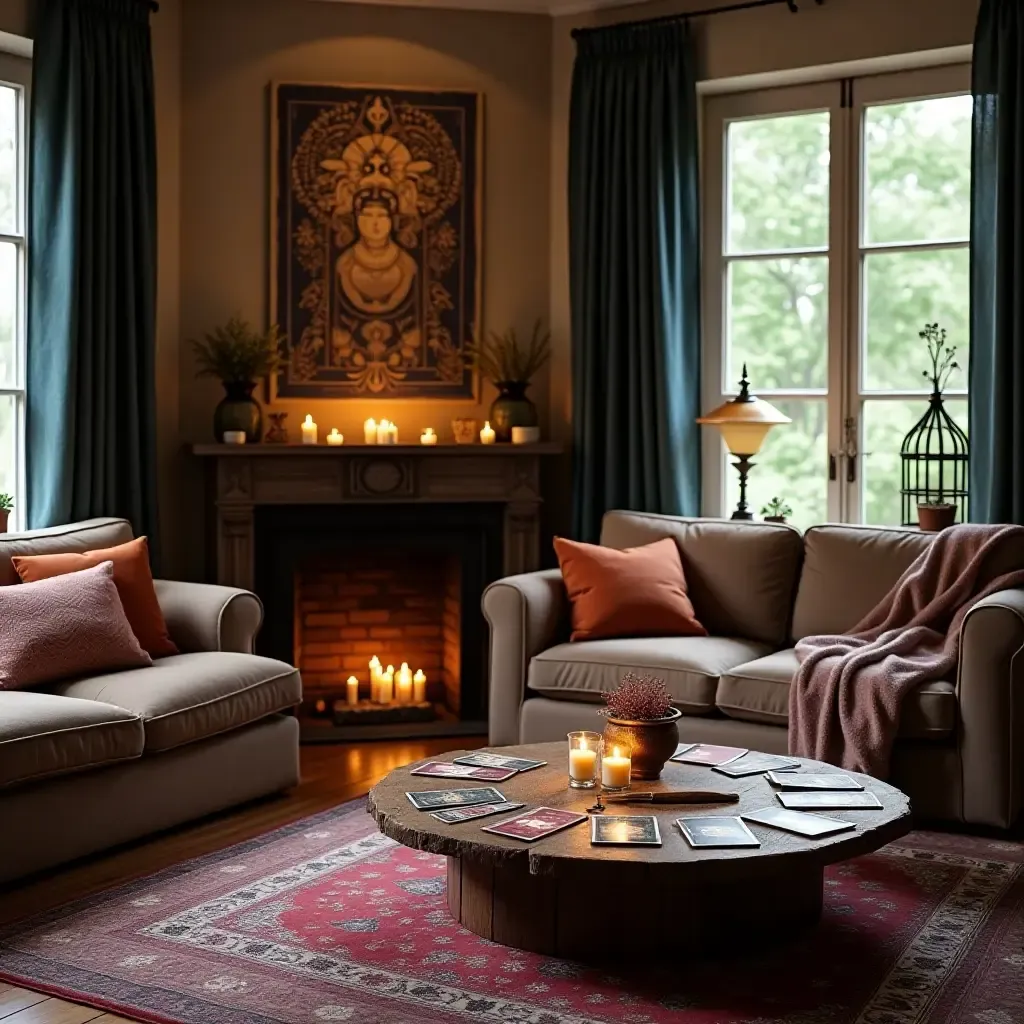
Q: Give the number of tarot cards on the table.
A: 12